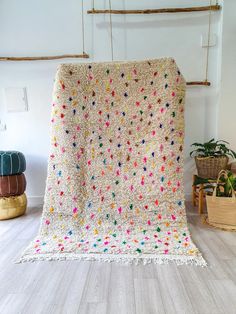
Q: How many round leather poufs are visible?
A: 3